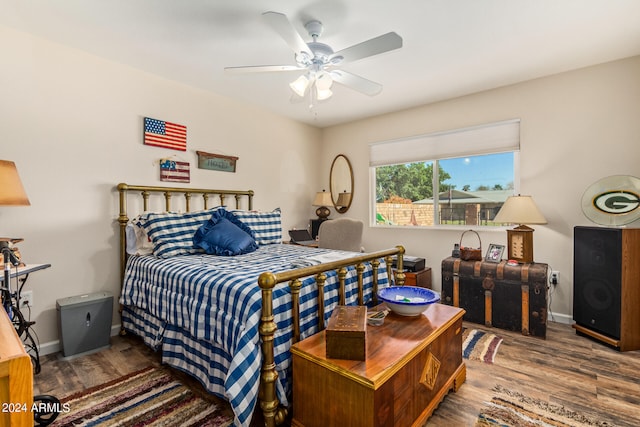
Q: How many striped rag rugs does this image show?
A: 3